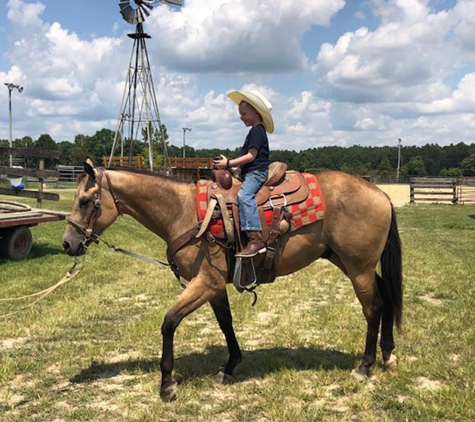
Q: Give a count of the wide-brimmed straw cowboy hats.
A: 1